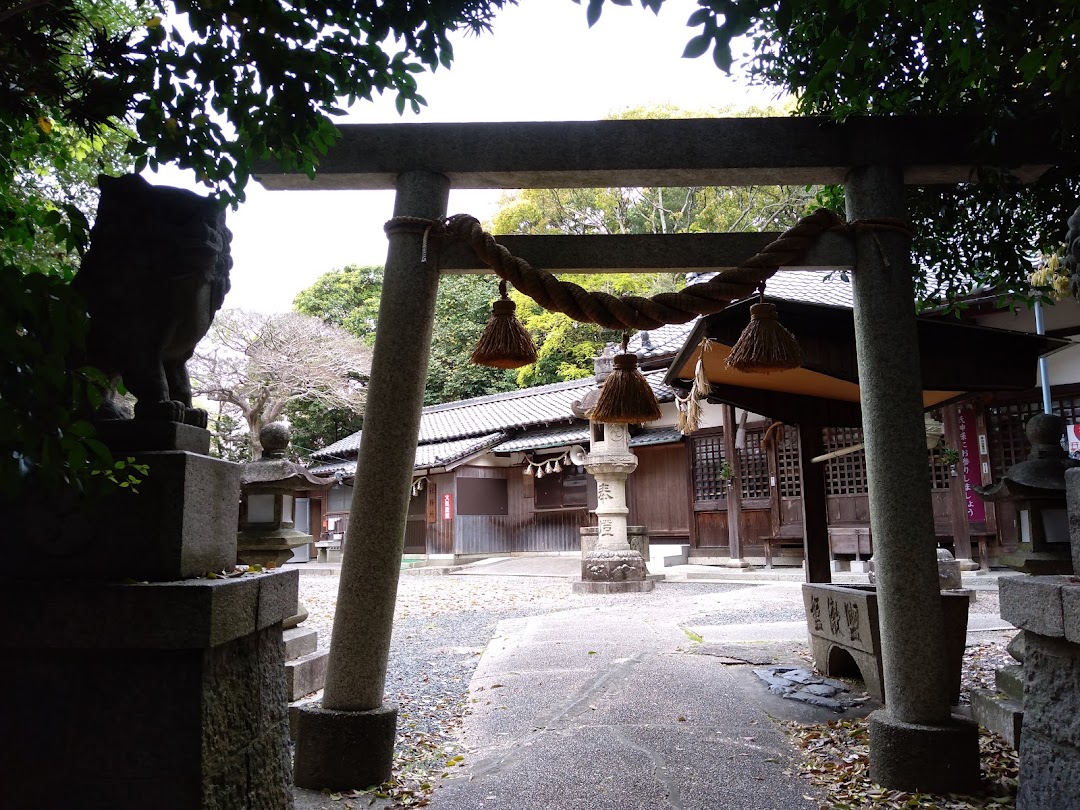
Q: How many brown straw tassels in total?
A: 3